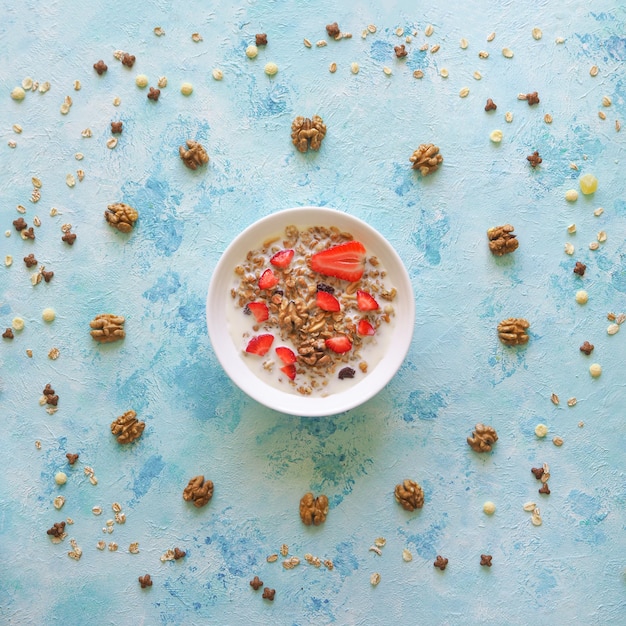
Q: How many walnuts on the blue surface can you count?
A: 12